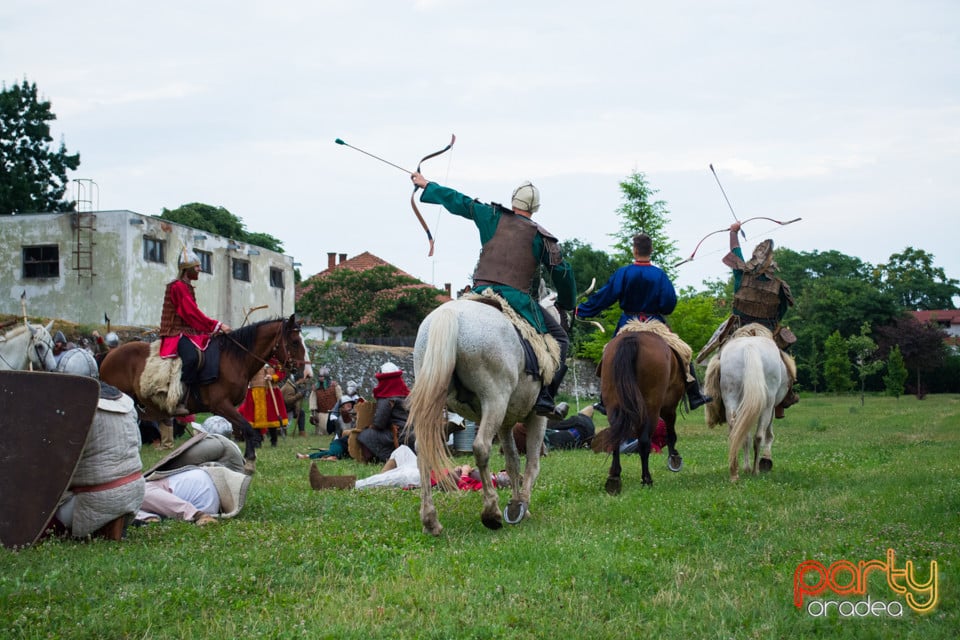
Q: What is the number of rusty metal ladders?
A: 1